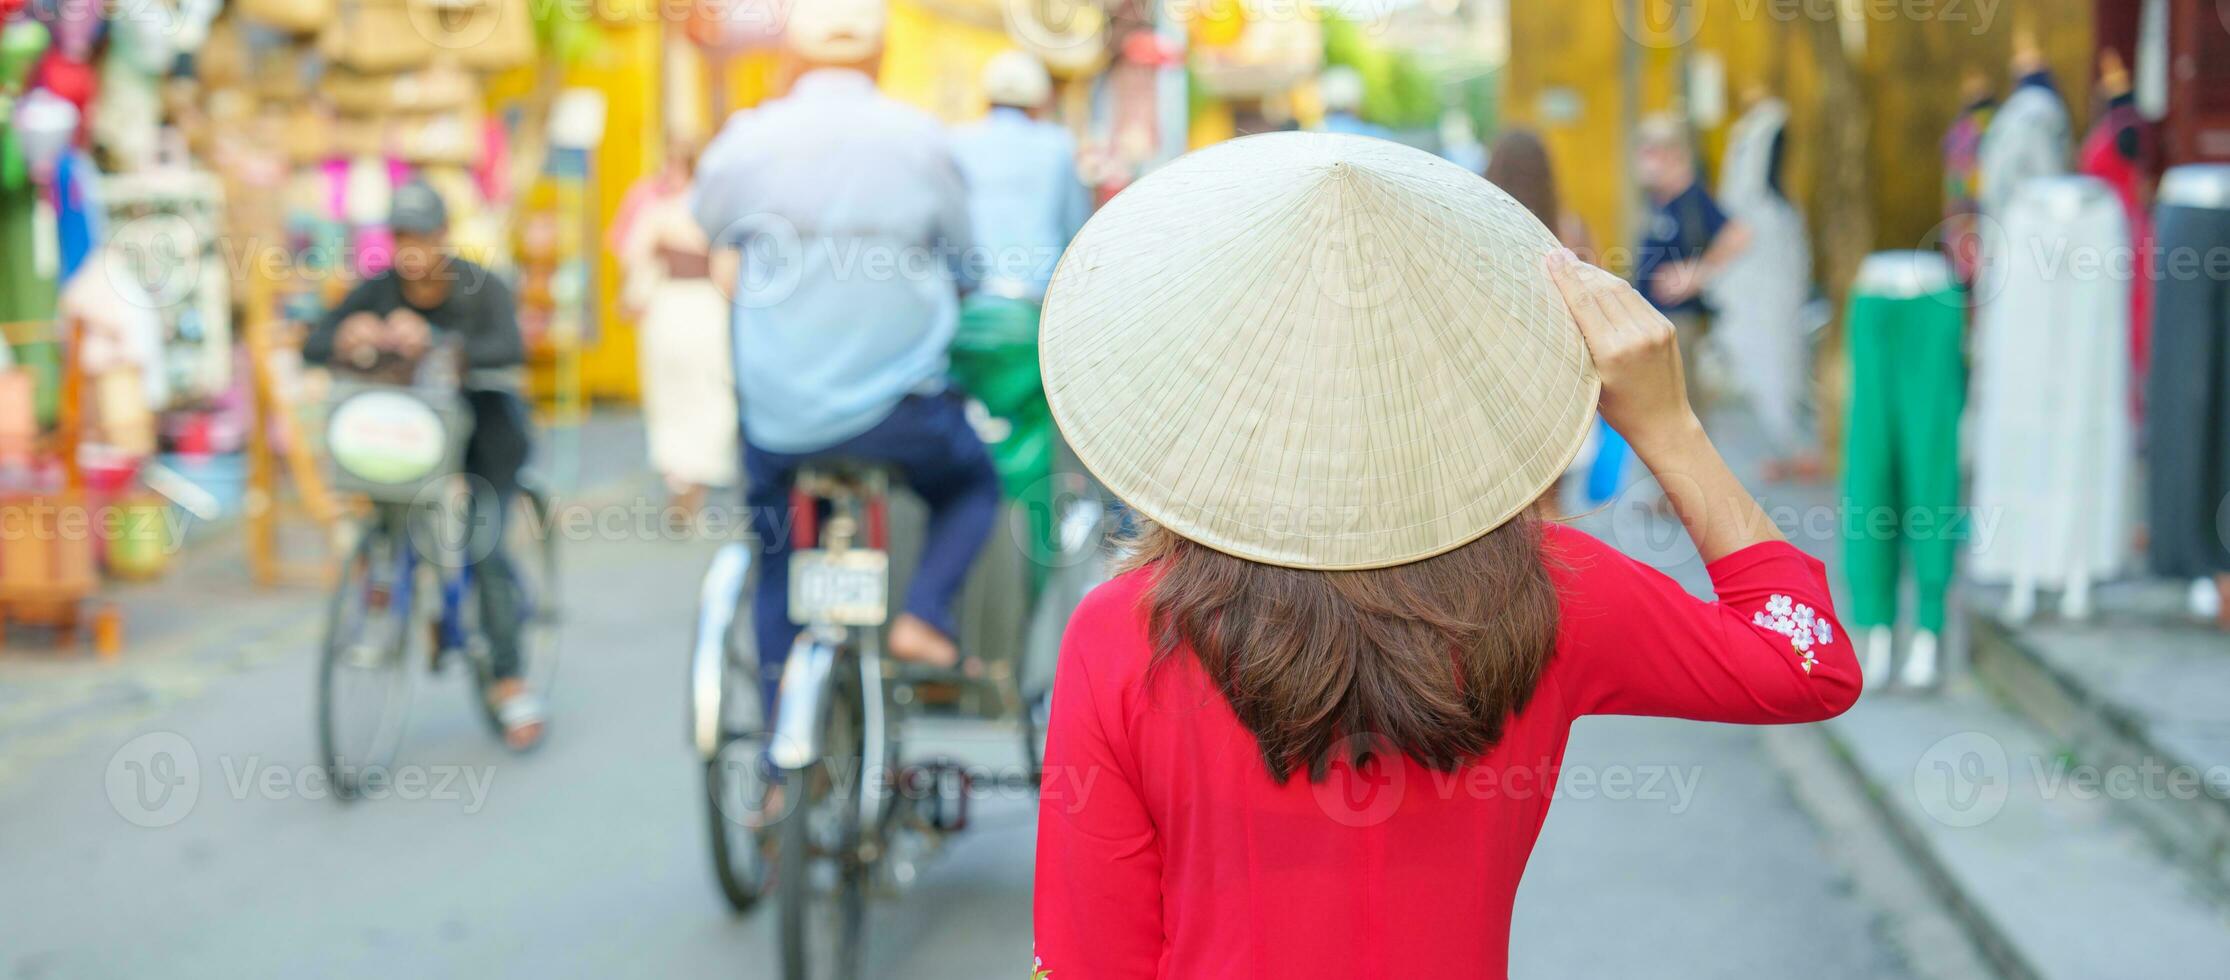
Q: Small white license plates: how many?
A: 1